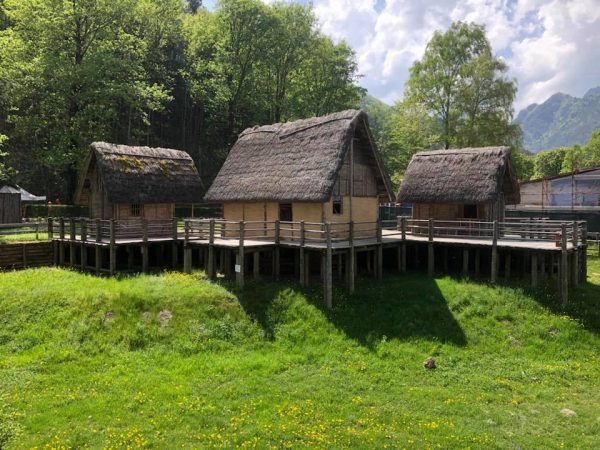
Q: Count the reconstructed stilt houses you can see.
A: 3